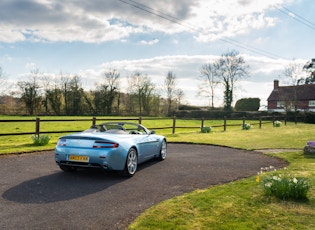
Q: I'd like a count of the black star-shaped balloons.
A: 0